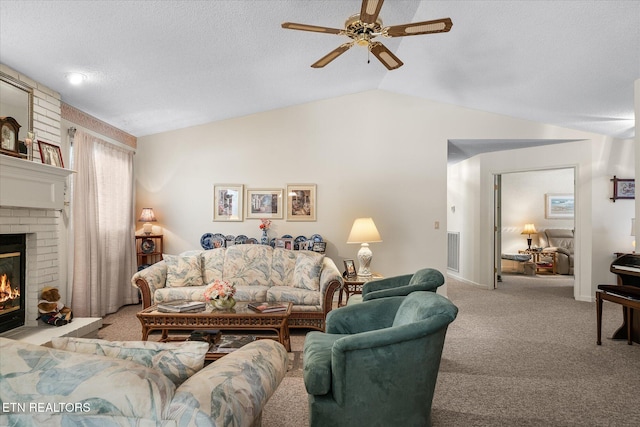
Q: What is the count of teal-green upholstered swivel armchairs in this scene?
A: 2